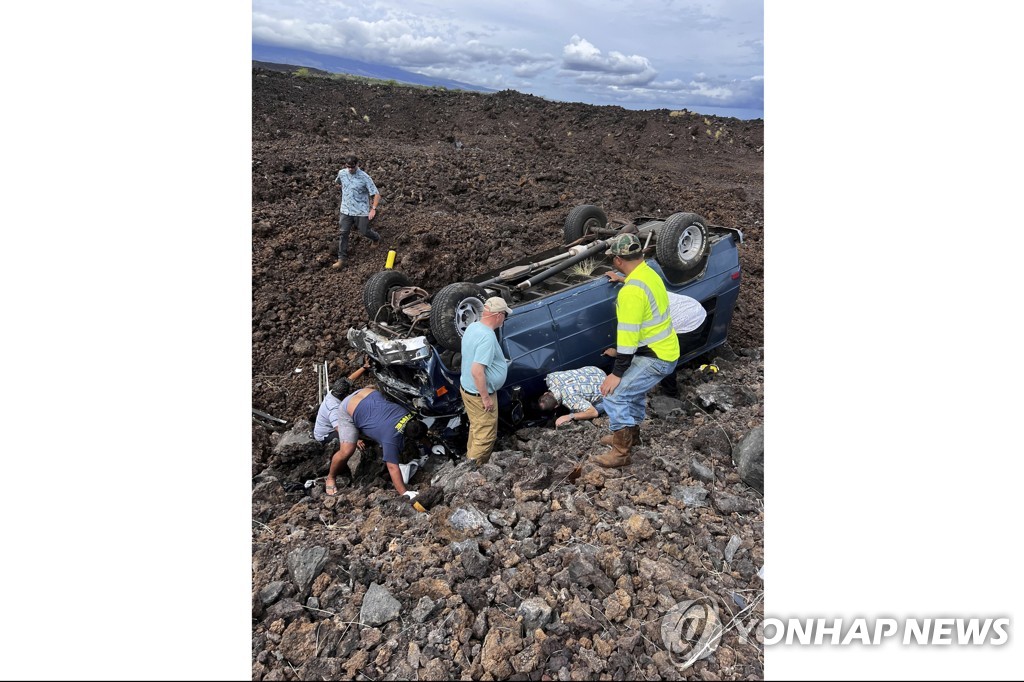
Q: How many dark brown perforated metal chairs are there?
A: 0